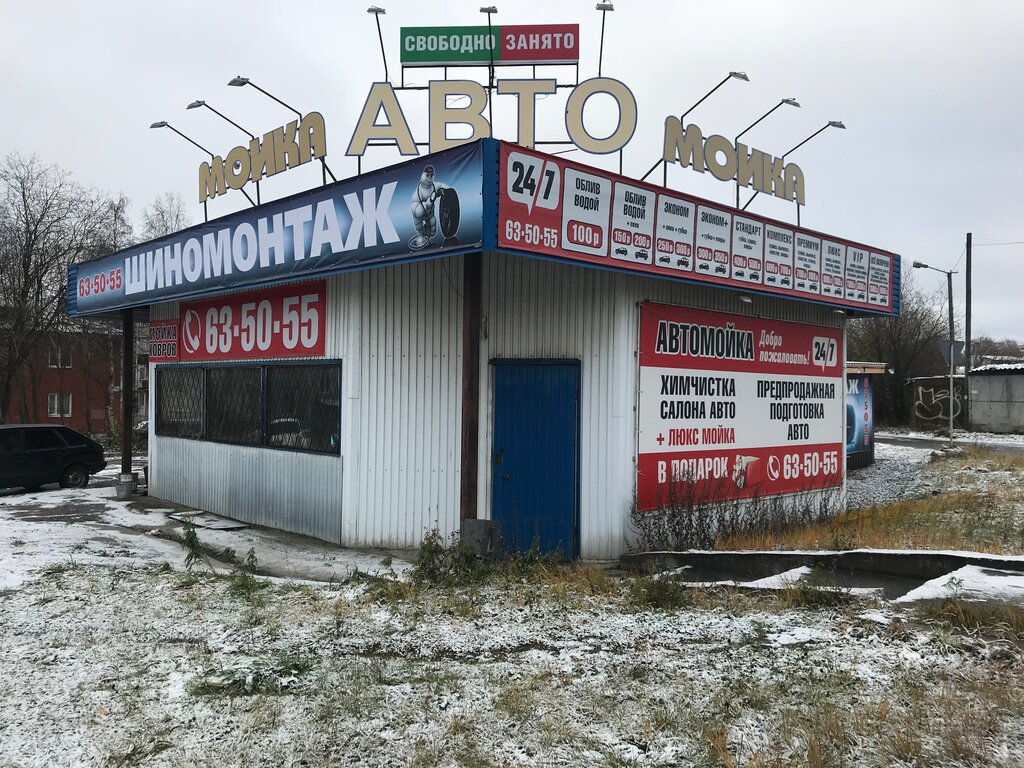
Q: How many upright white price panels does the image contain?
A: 10